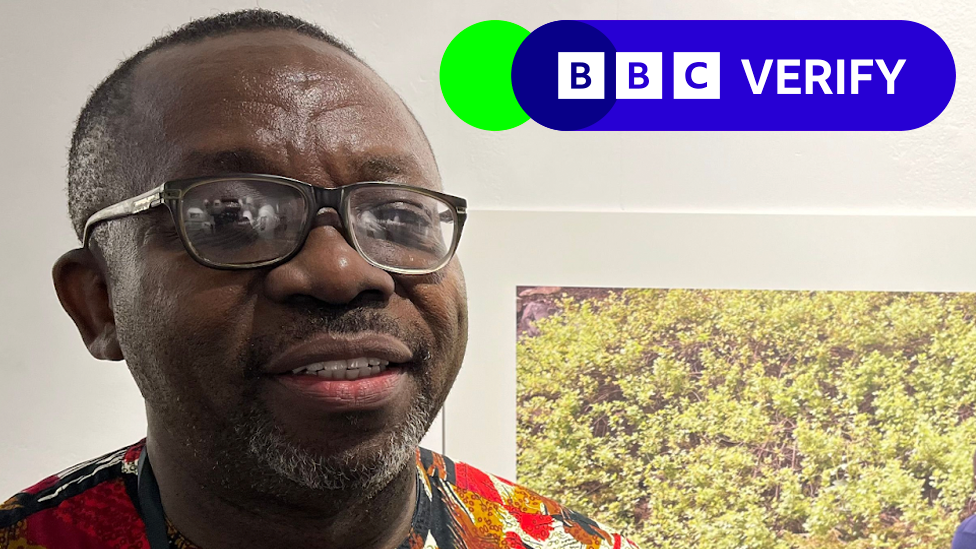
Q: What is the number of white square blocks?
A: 3